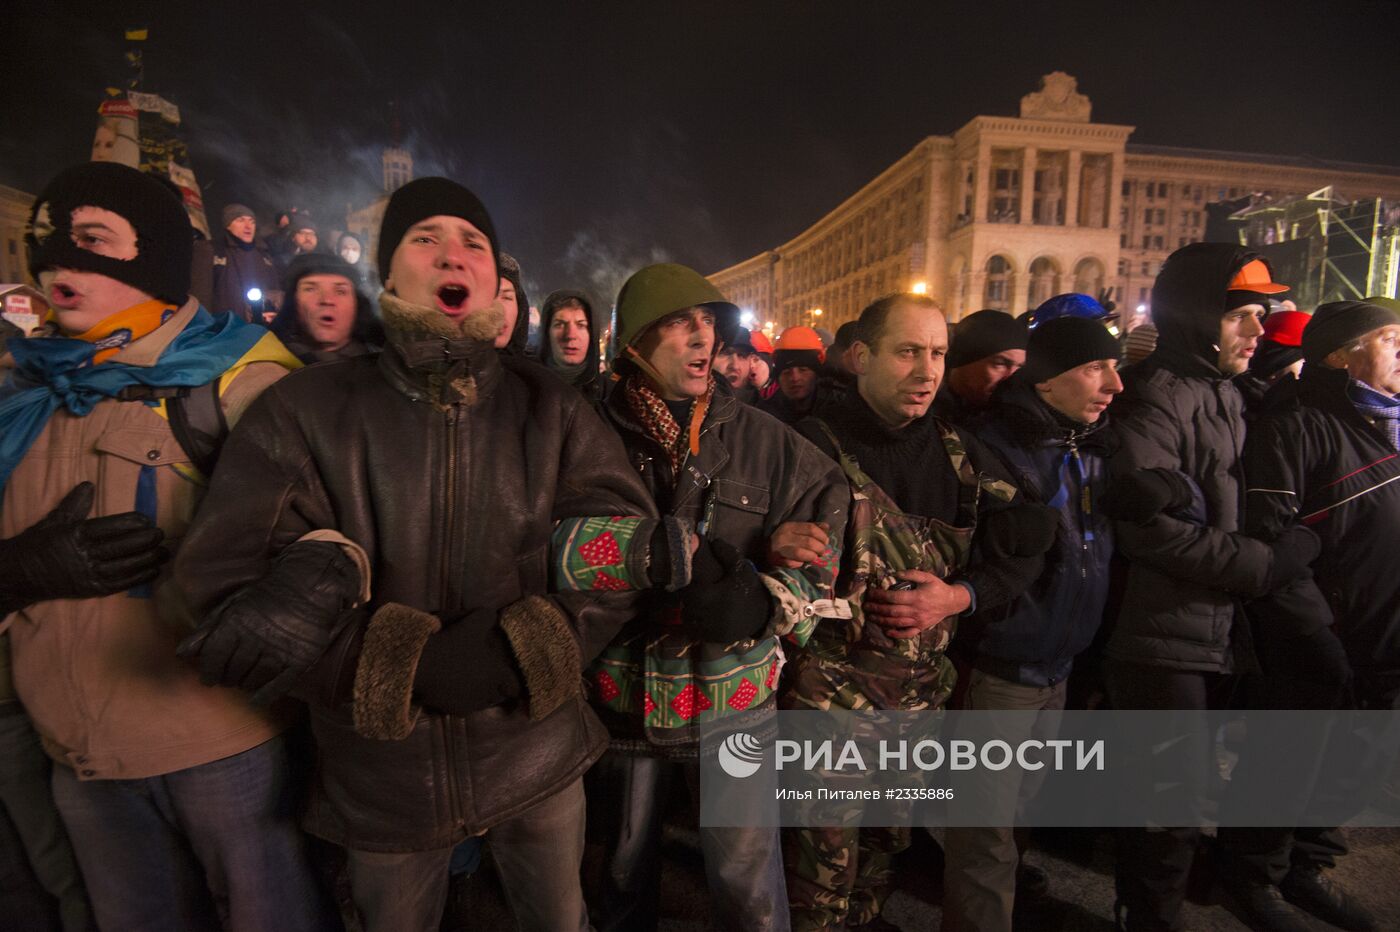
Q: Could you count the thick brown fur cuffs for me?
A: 2